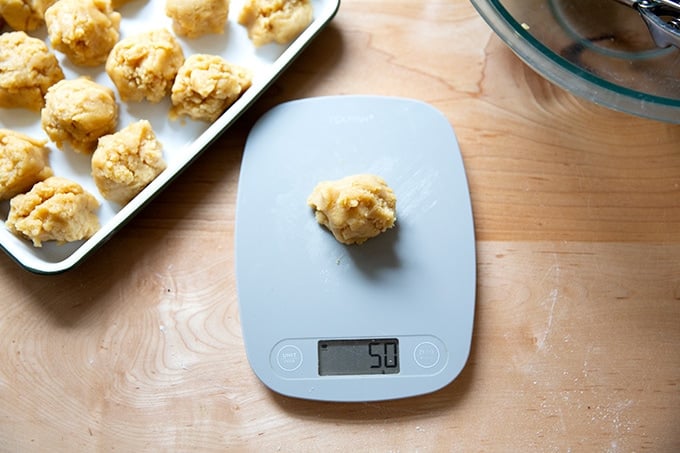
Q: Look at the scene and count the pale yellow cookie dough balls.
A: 13